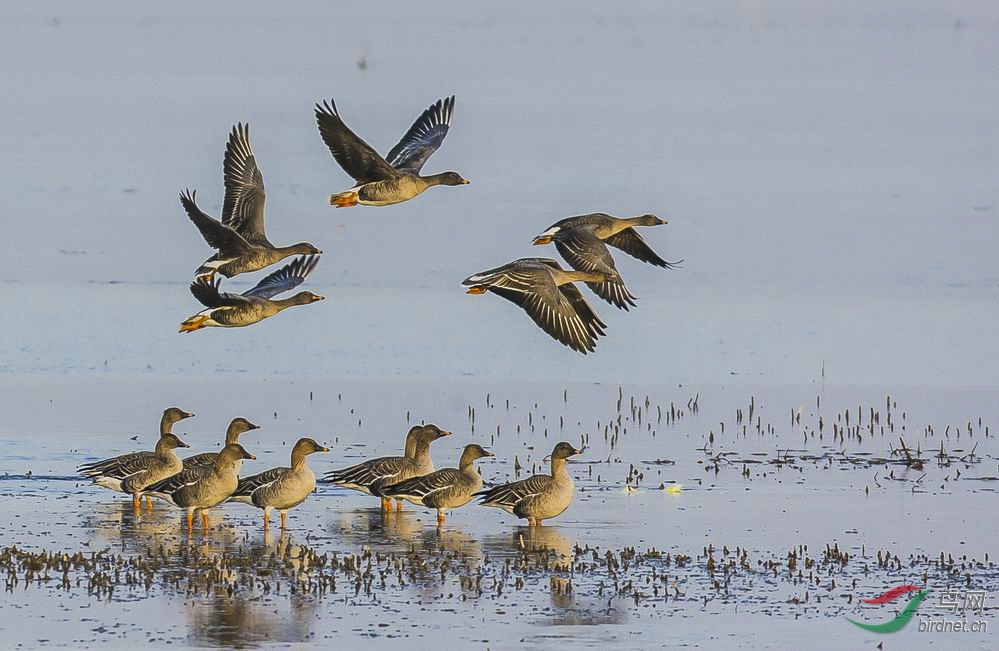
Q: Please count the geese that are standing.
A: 9